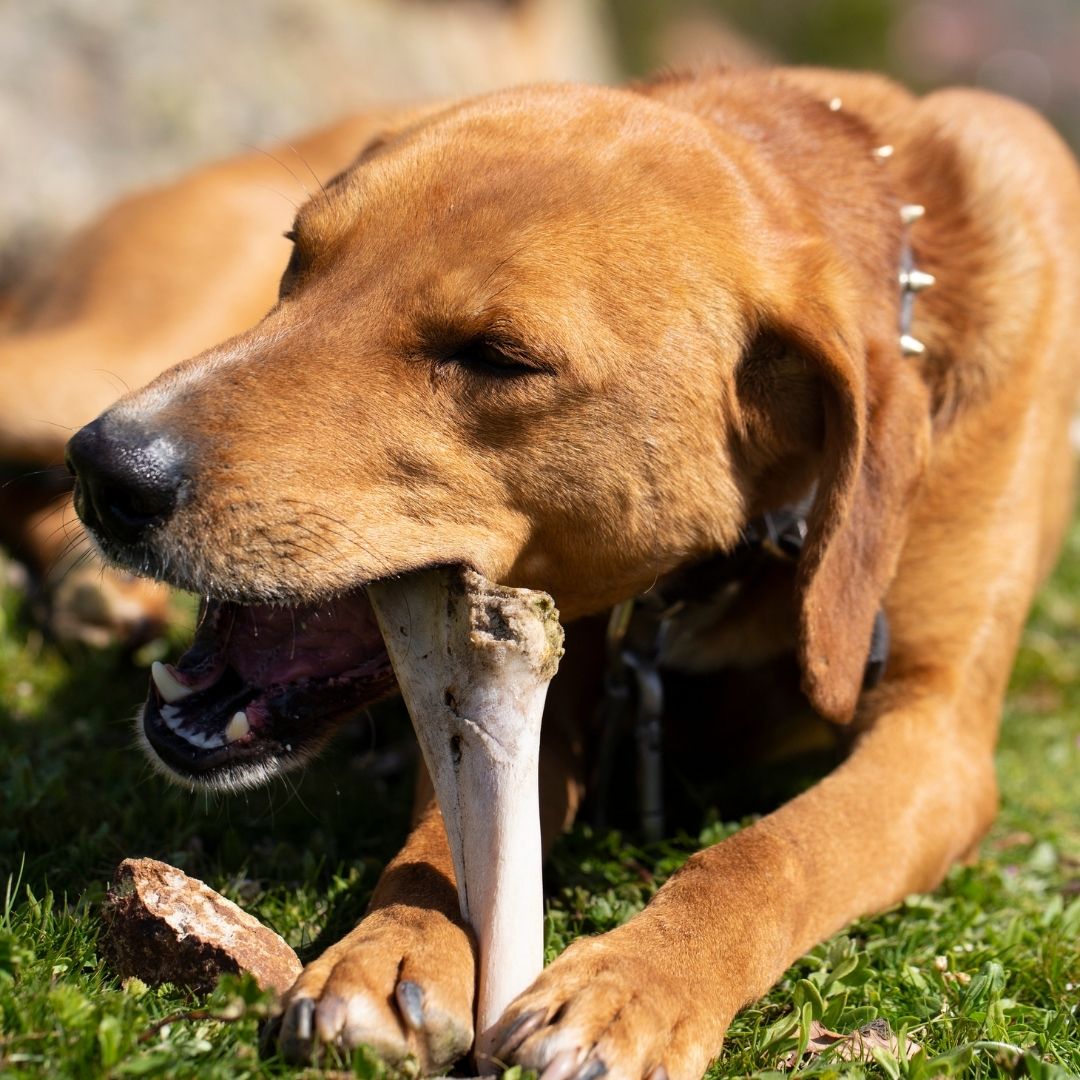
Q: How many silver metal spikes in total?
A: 5